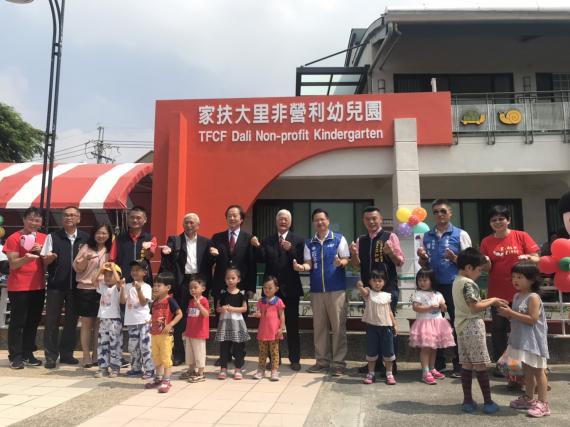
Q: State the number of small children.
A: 10